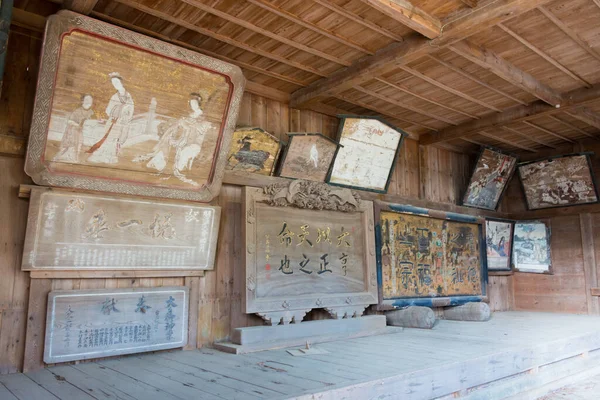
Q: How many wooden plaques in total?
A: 12